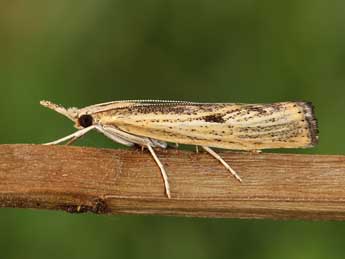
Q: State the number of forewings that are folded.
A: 2